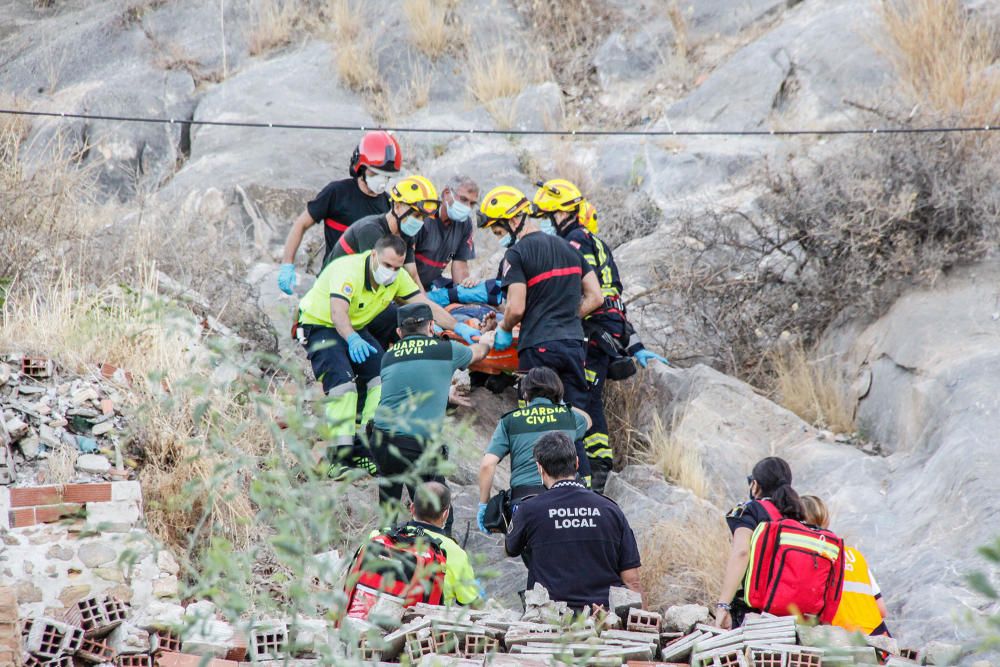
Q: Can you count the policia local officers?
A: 1